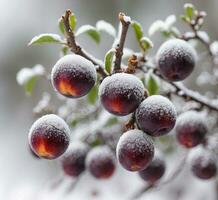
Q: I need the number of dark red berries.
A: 11